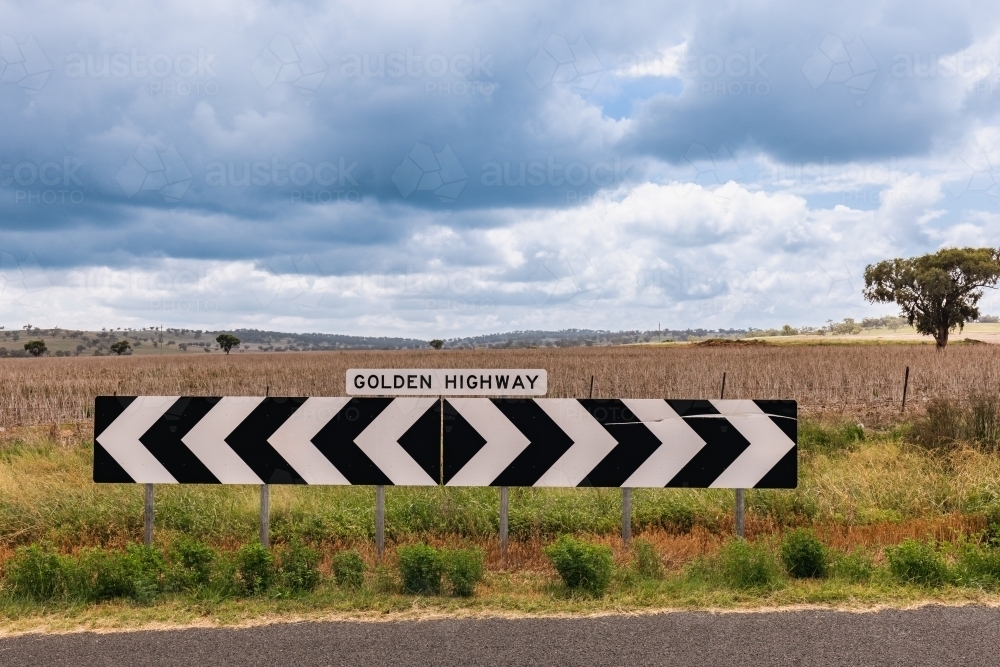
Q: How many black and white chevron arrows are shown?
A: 14